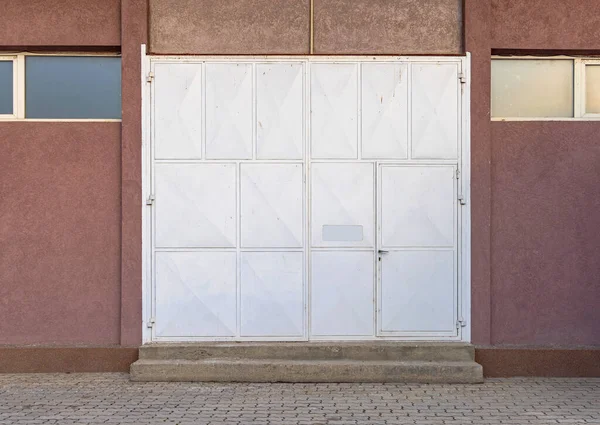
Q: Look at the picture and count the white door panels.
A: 14